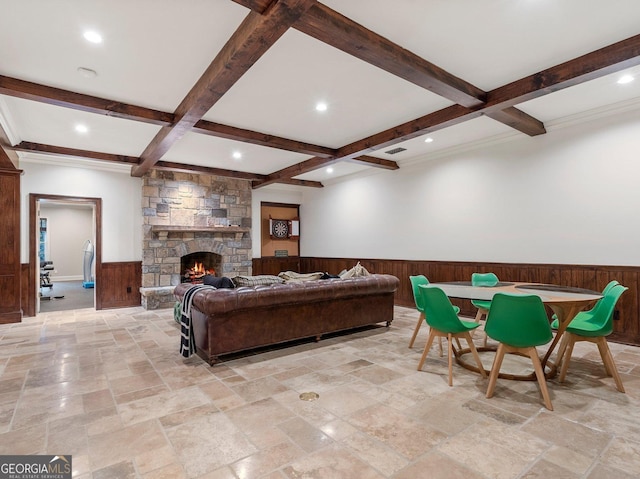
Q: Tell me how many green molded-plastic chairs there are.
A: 6